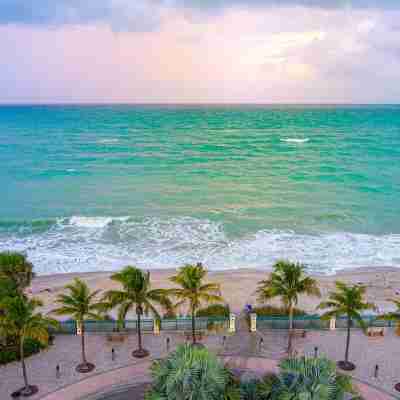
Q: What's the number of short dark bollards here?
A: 7